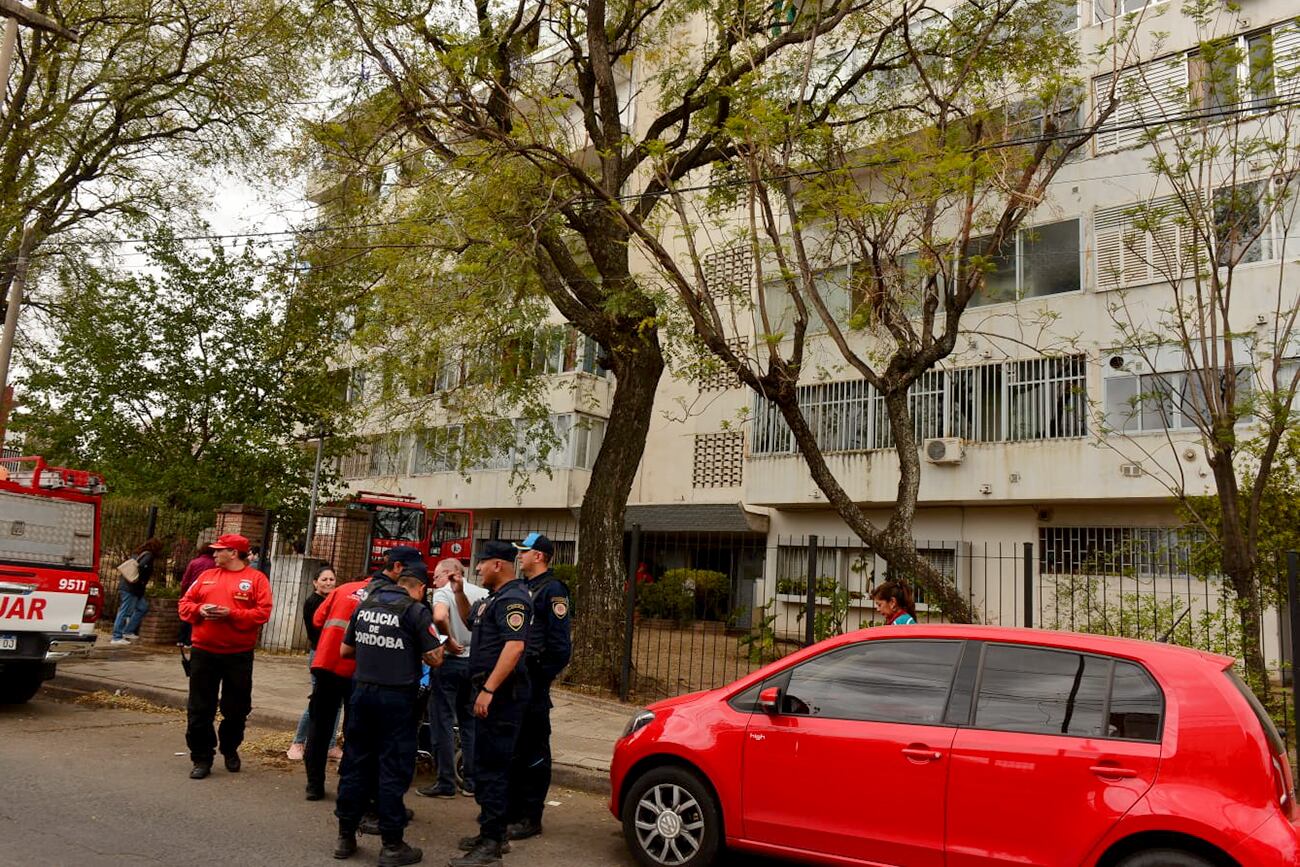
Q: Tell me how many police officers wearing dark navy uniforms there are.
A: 4